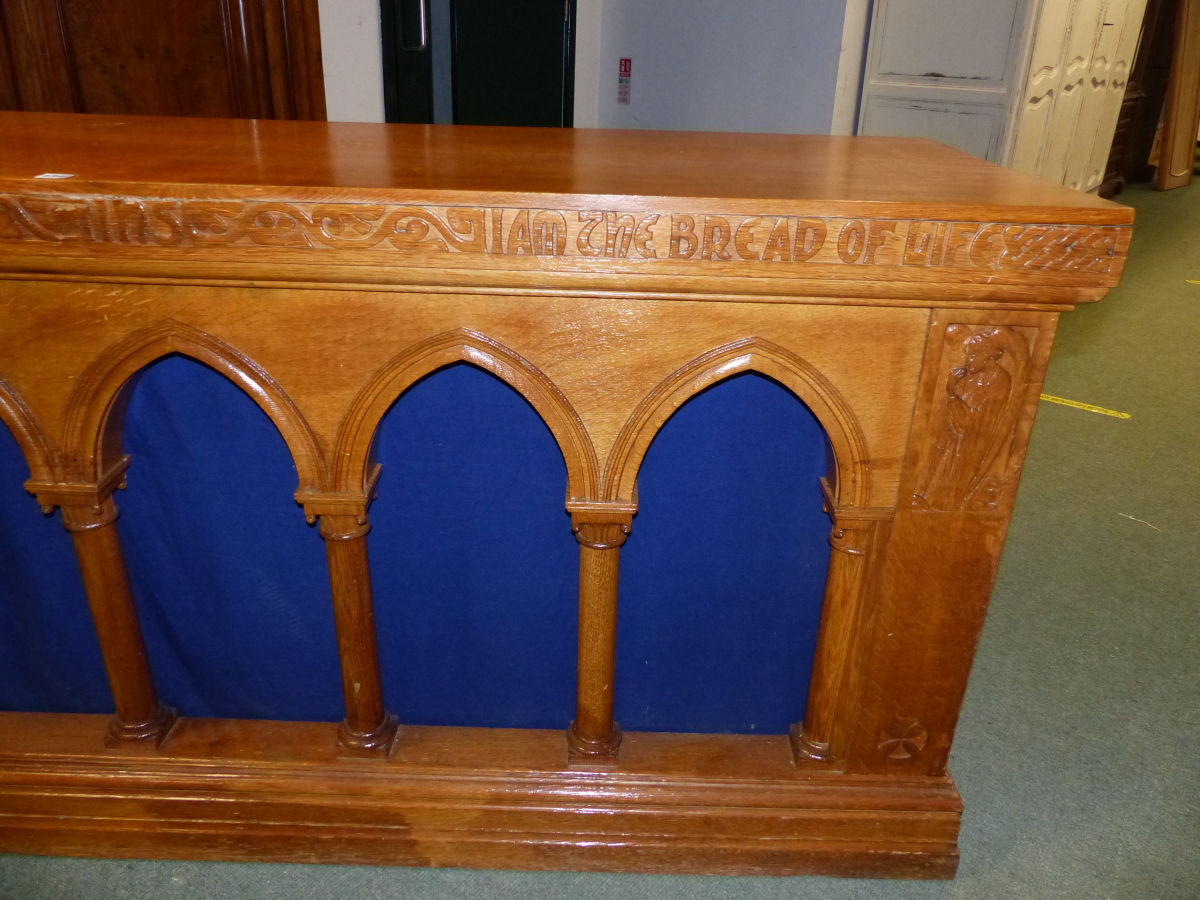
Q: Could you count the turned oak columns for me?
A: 4